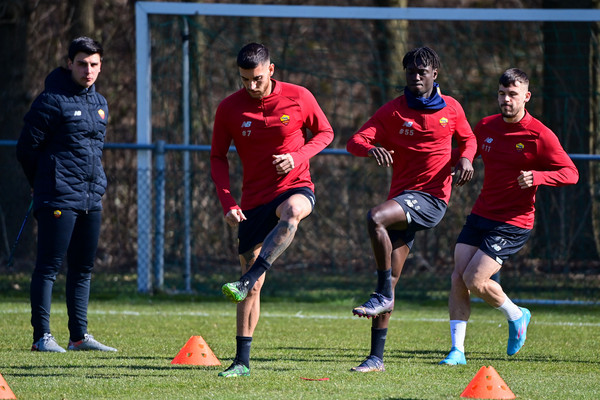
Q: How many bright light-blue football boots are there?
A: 2